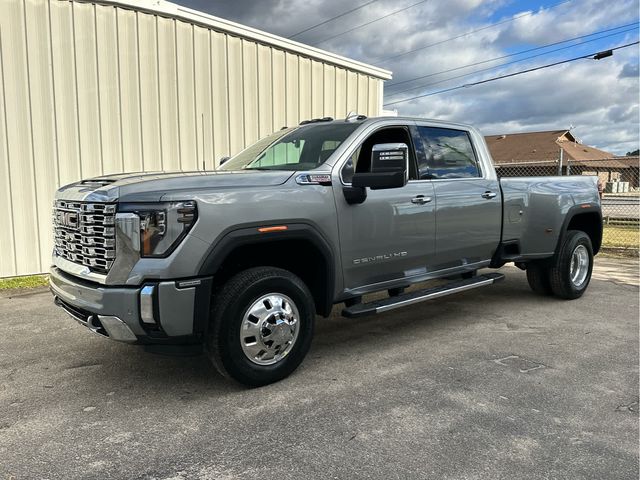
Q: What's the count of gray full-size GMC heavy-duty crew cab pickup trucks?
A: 1